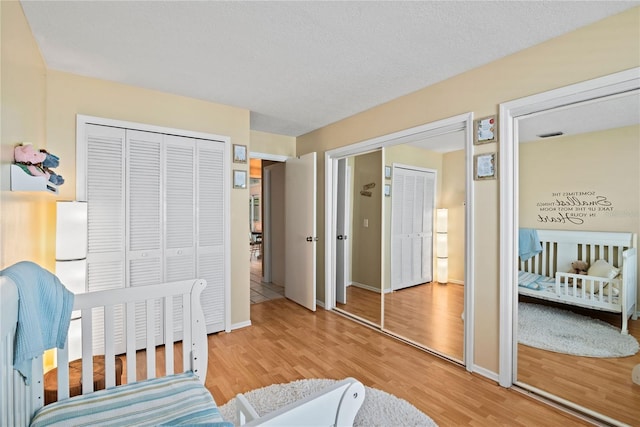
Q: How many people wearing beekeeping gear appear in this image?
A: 0